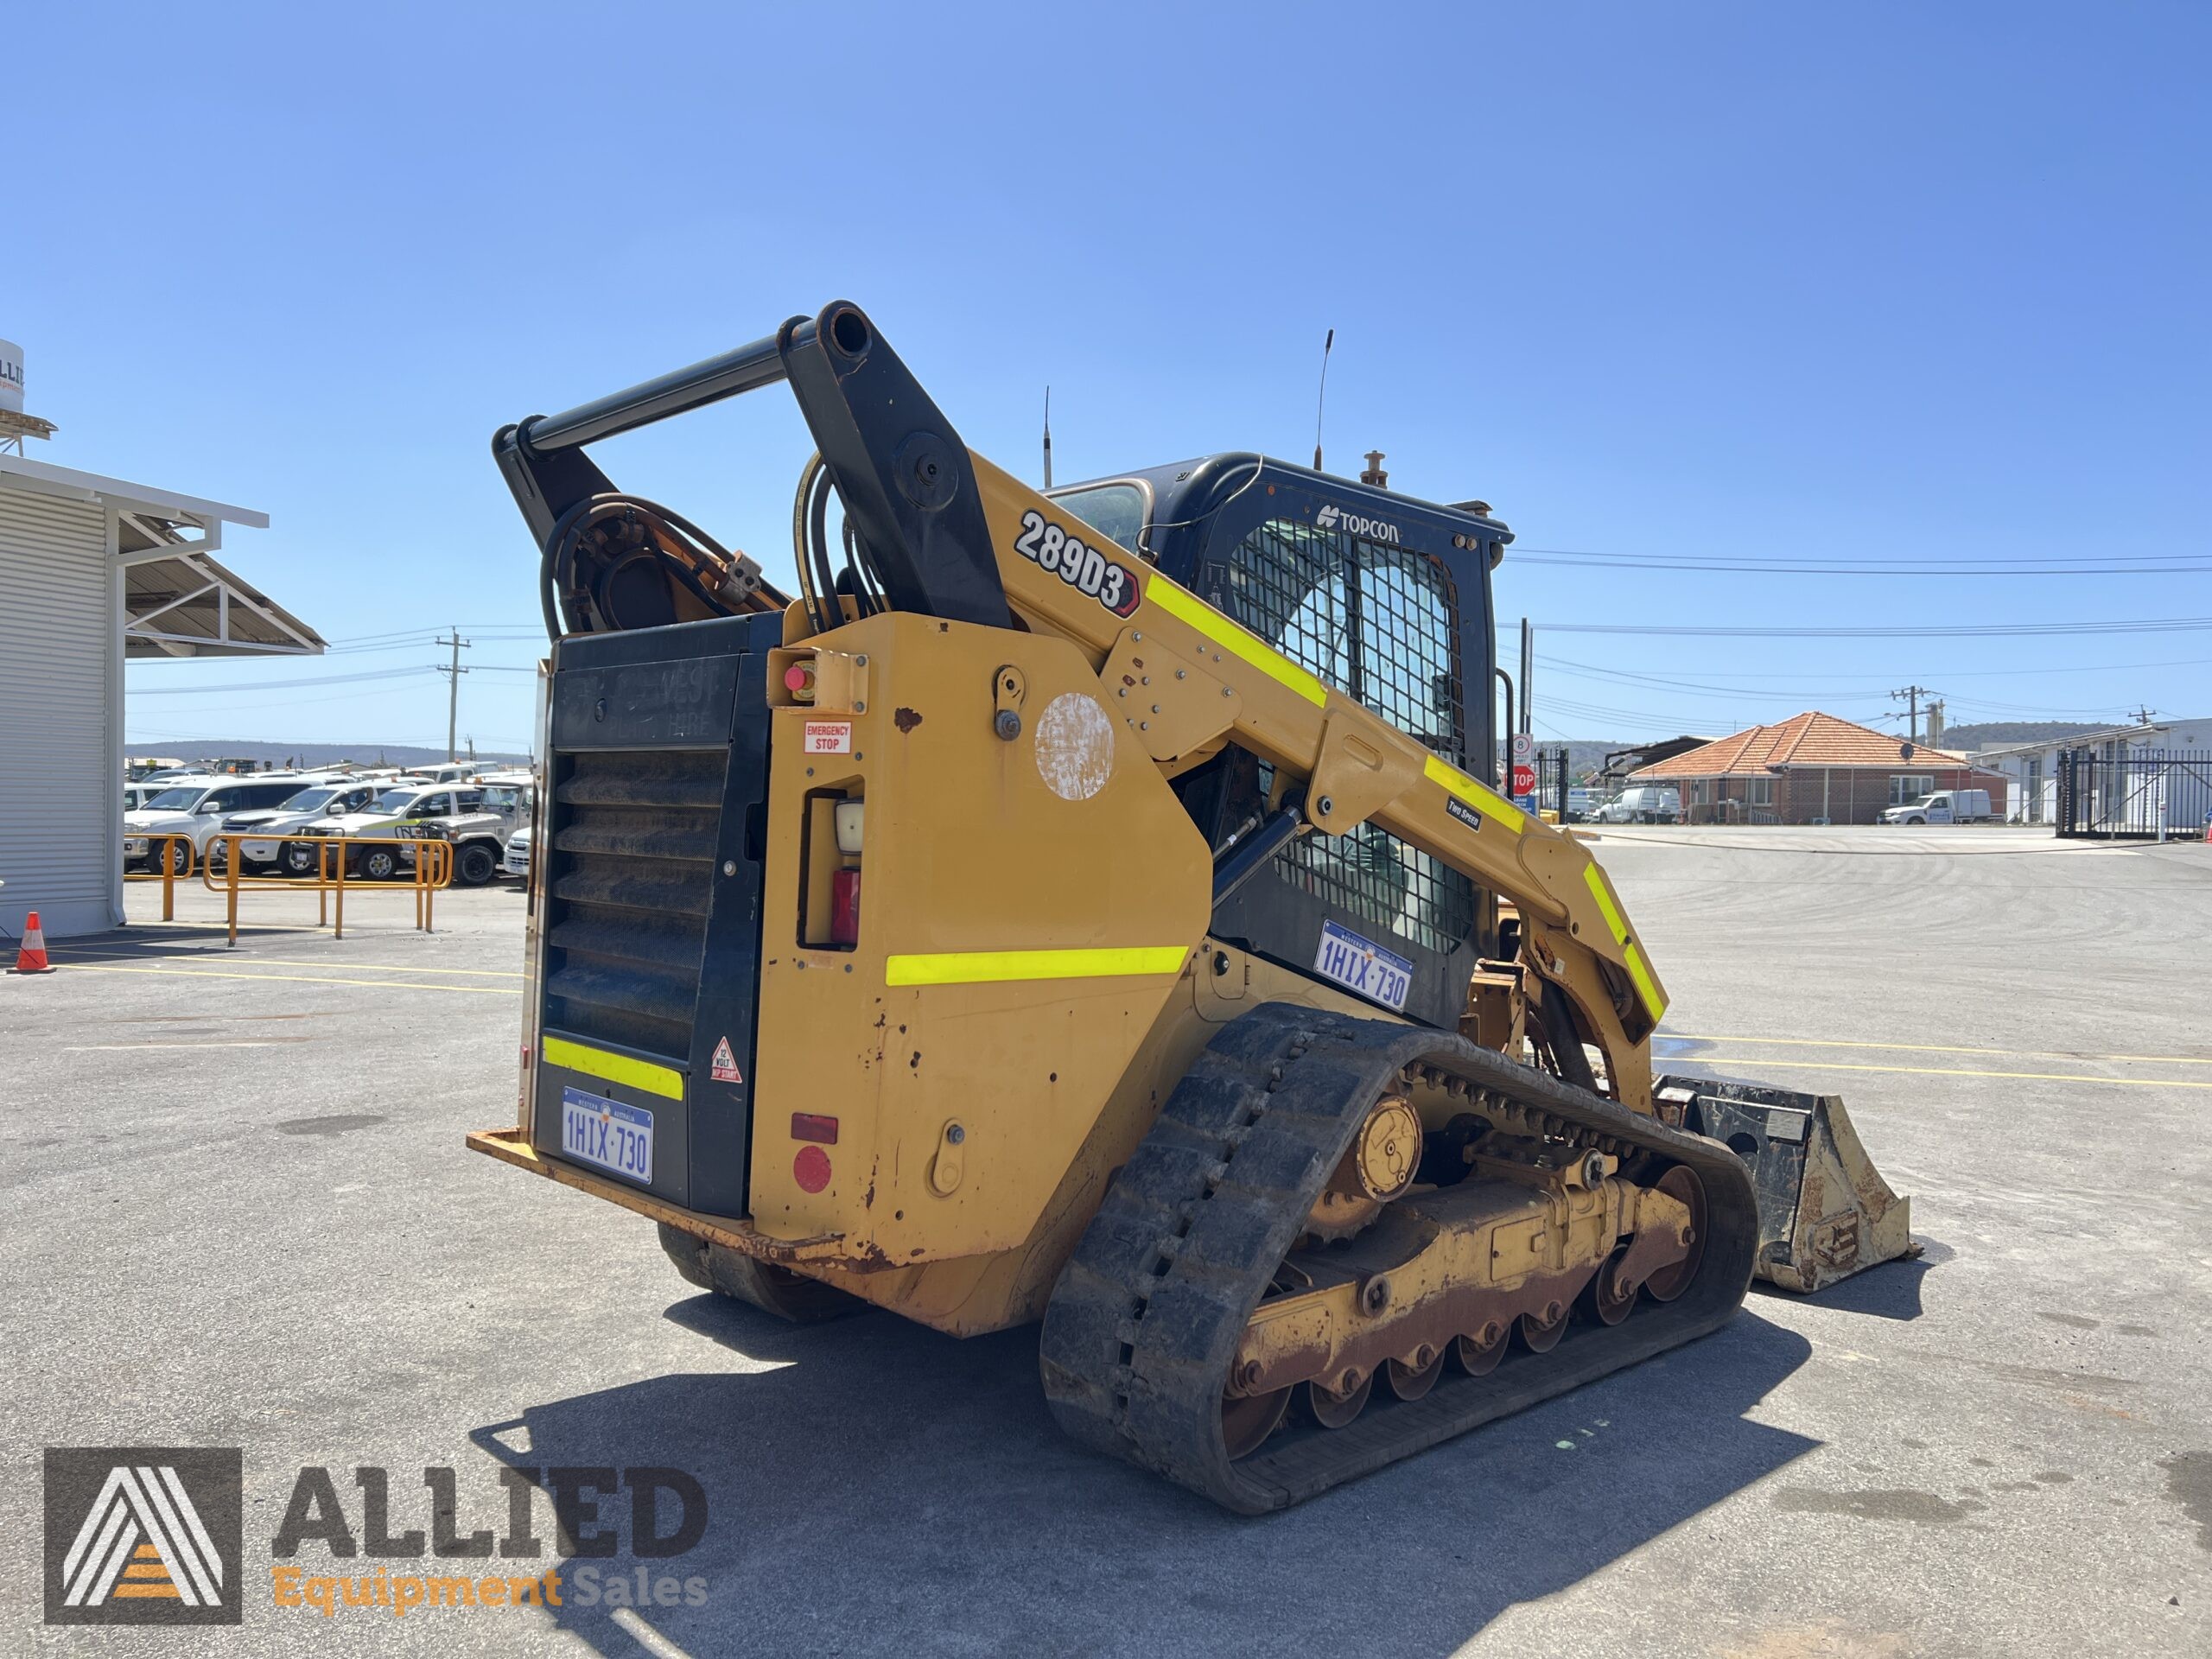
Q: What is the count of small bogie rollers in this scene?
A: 5